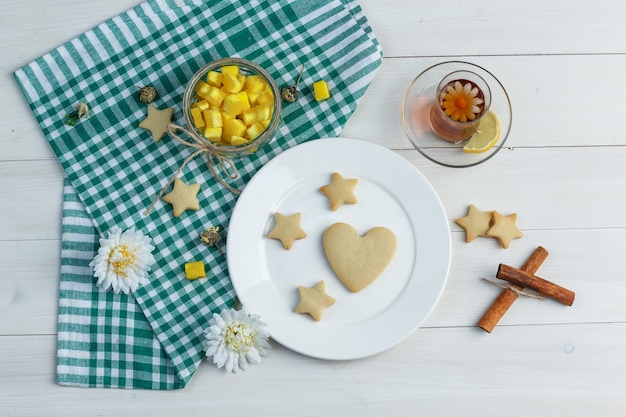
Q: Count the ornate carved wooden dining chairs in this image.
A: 0